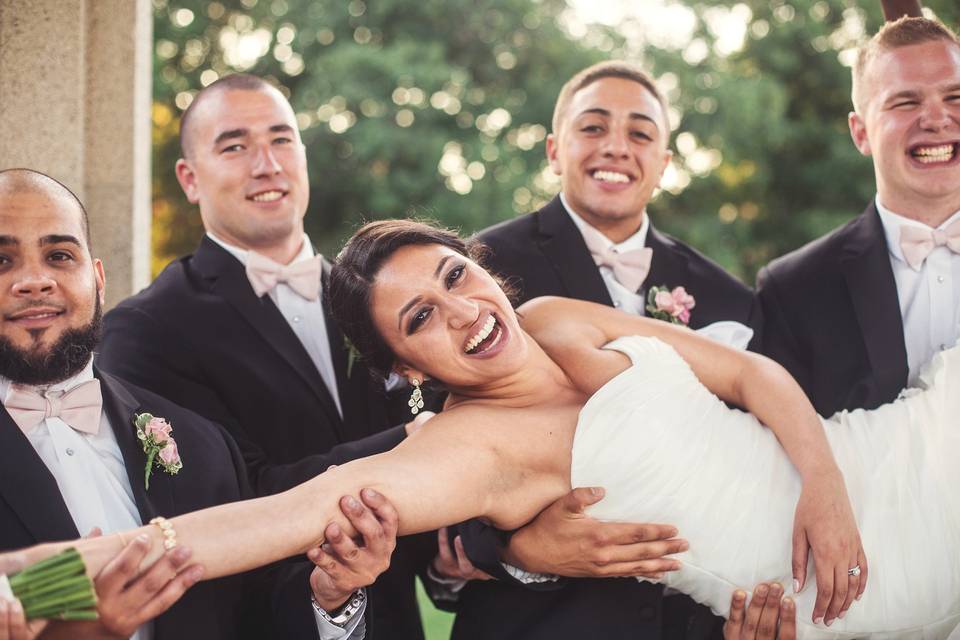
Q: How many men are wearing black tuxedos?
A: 4